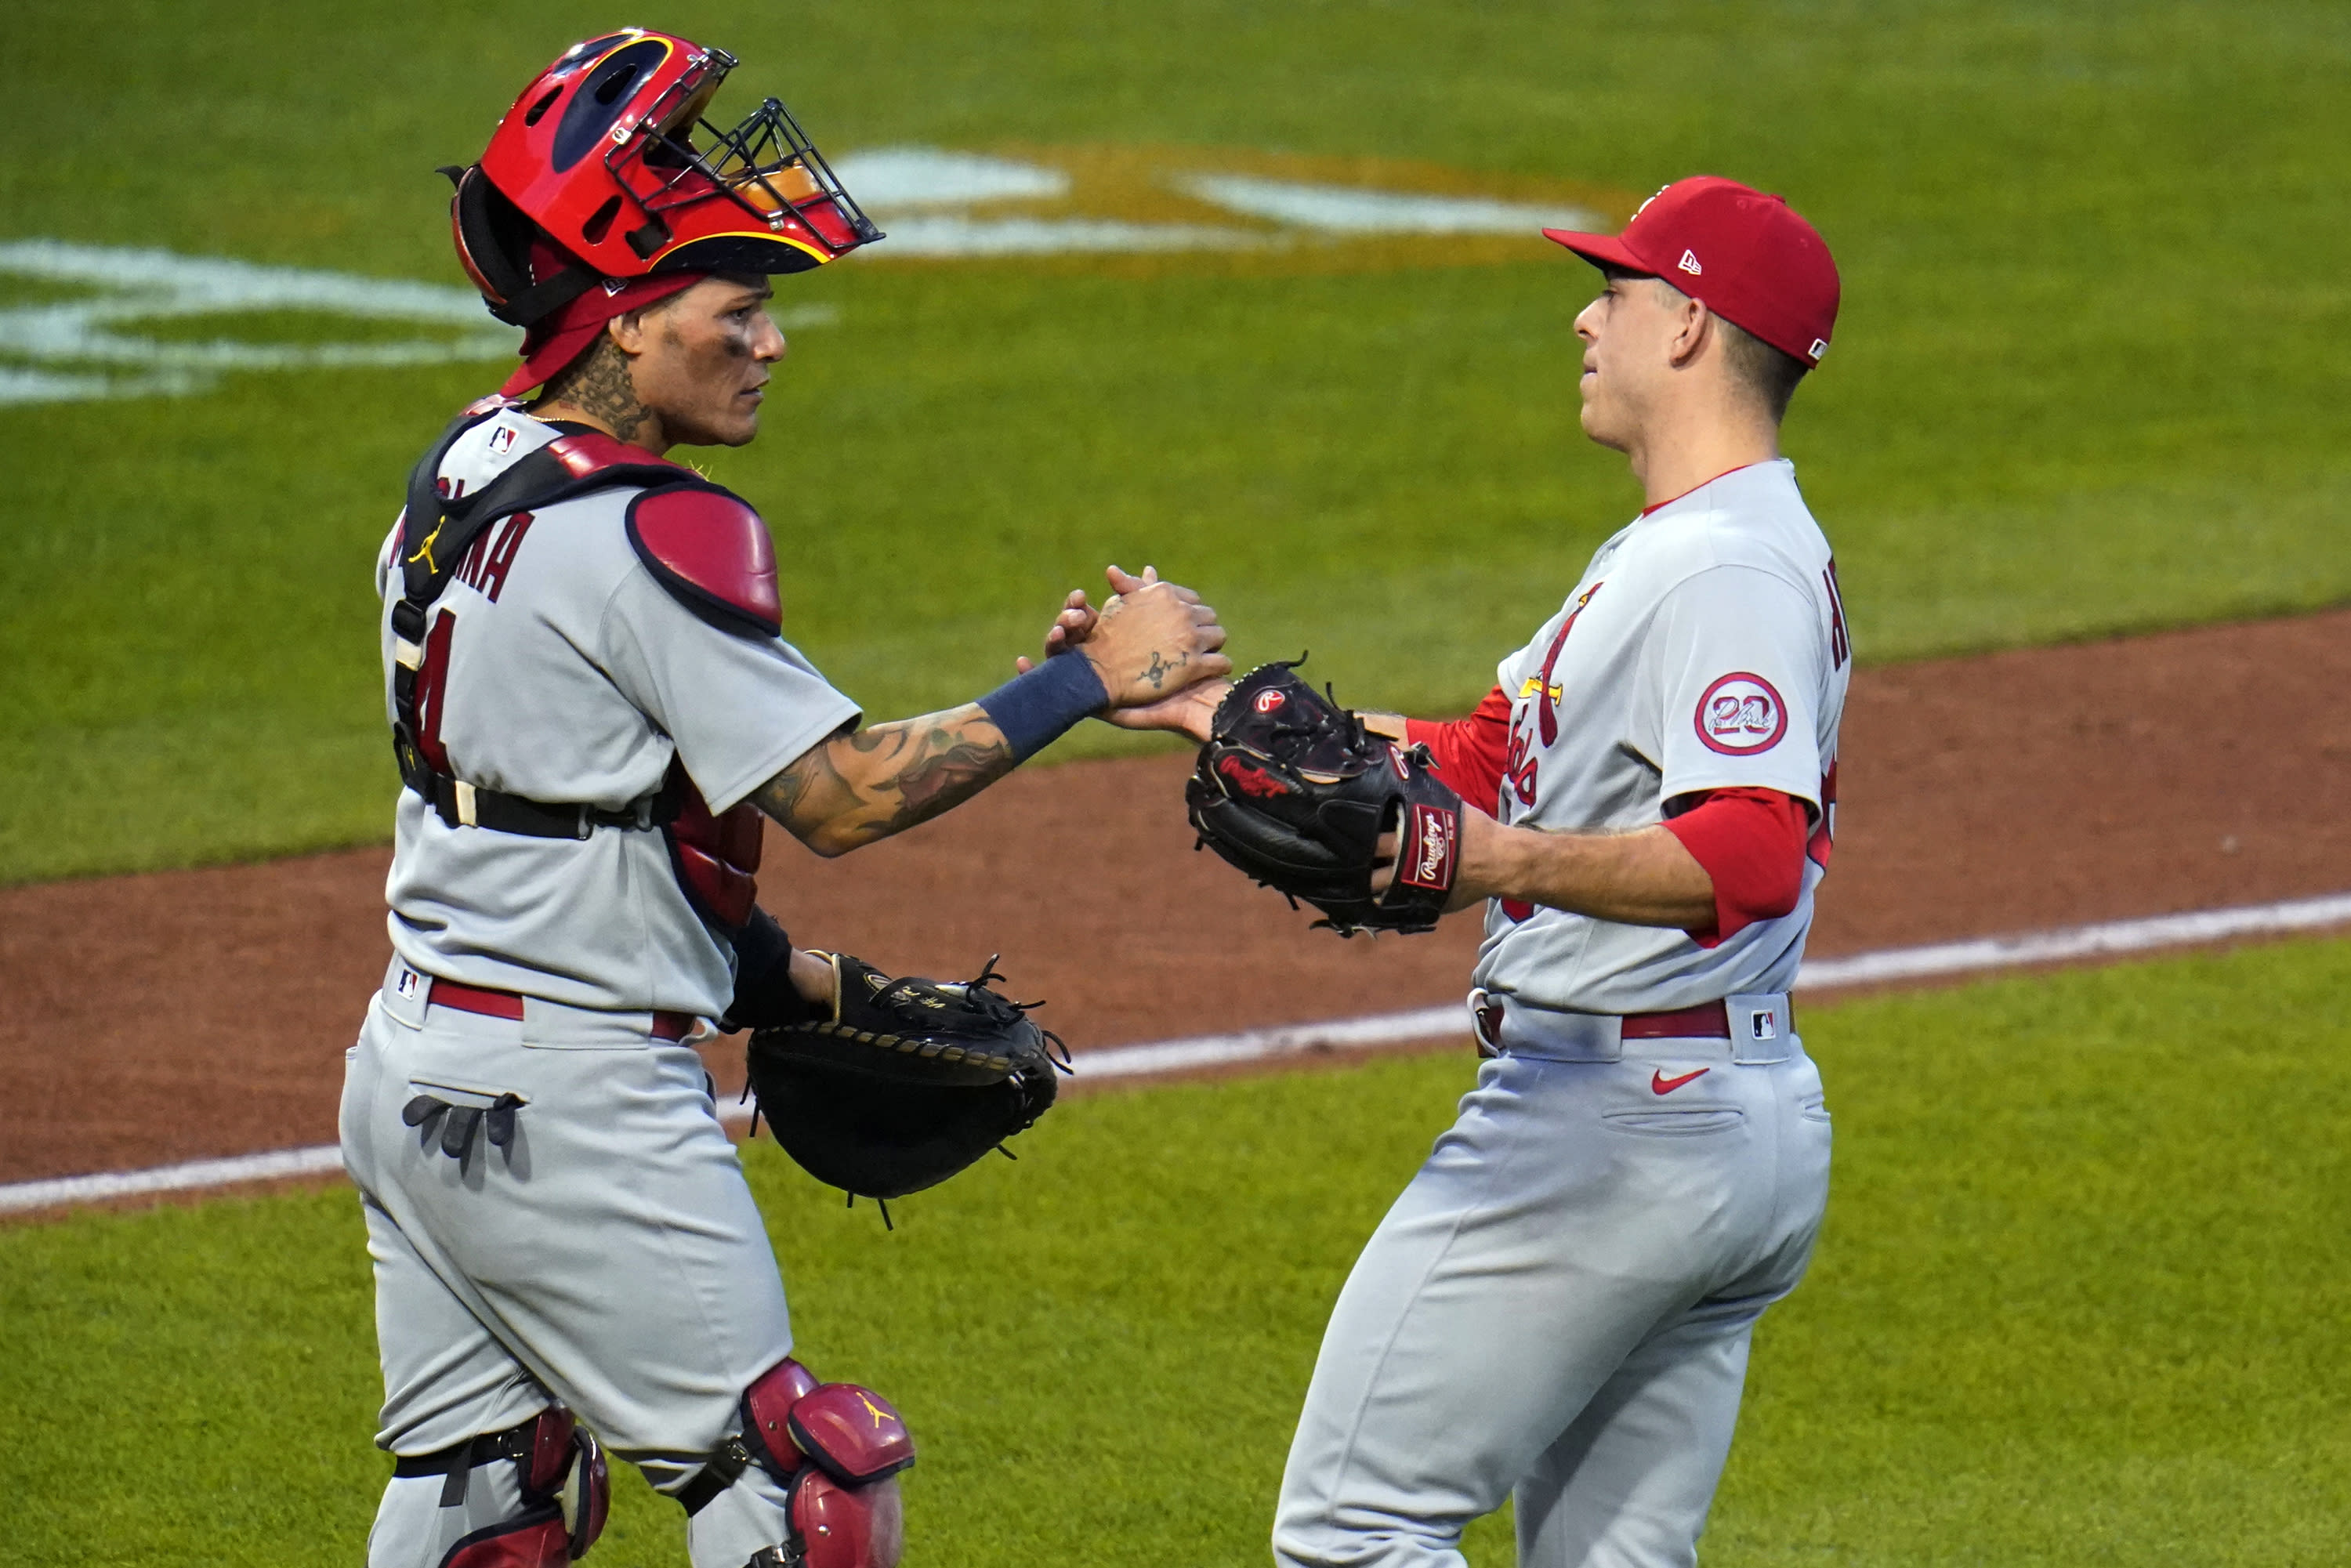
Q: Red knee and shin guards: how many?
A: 2